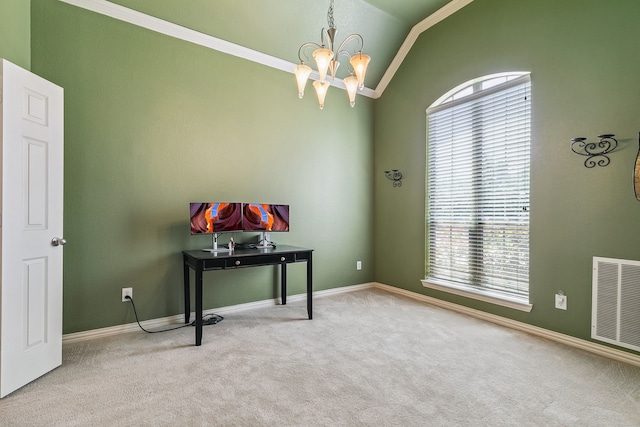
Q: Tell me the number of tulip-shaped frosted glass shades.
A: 5